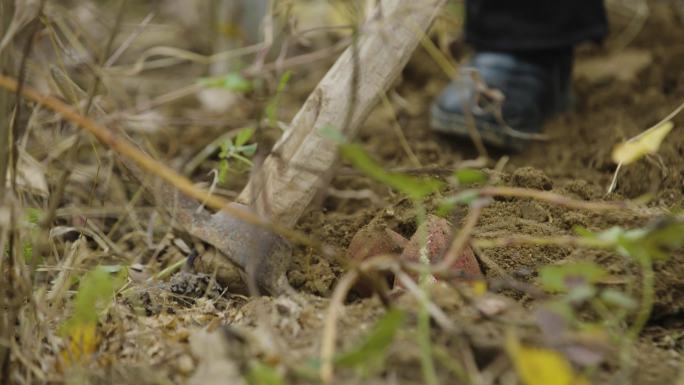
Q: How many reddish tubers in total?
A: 2